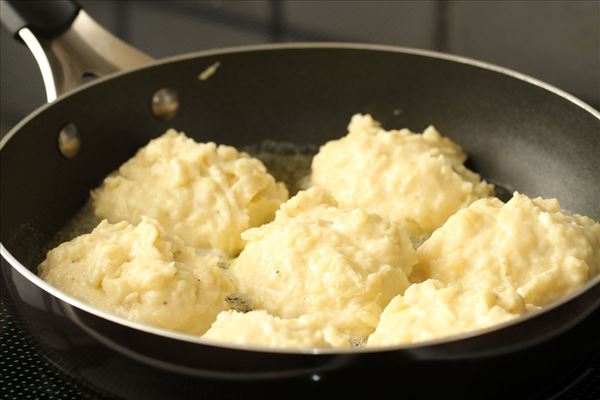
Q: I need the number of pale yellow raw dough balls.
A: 7